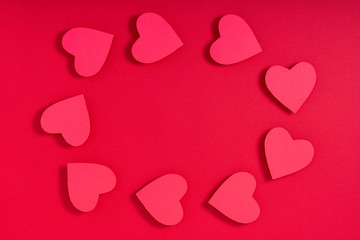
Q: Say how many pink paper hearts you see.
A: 9